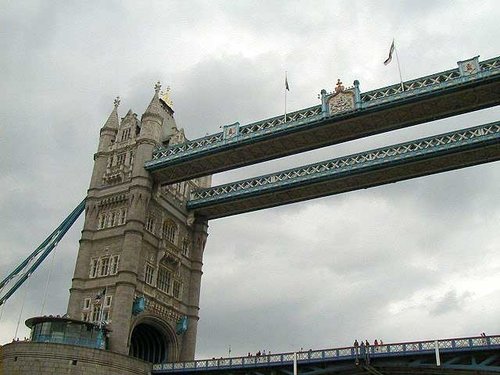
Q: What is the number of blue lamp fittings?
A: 2